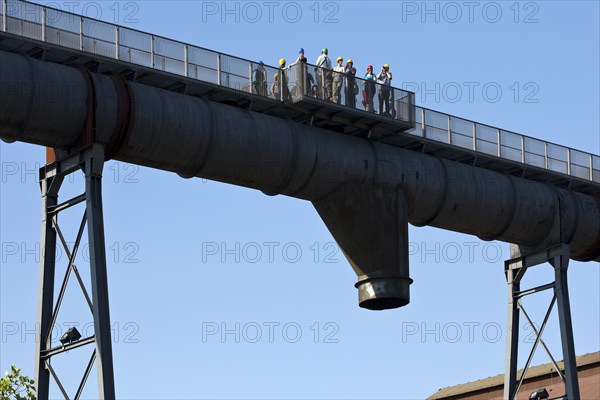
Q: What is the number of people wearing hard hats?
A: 9